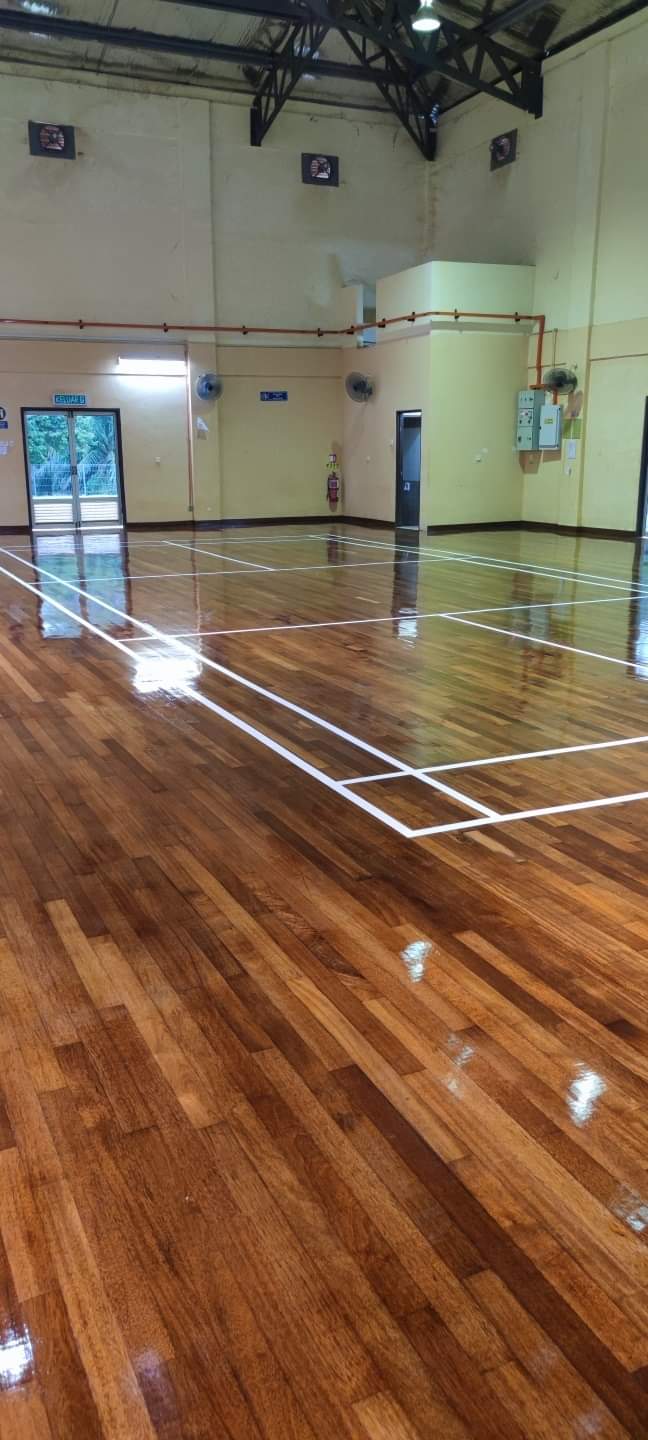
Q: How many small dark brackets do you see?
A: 9